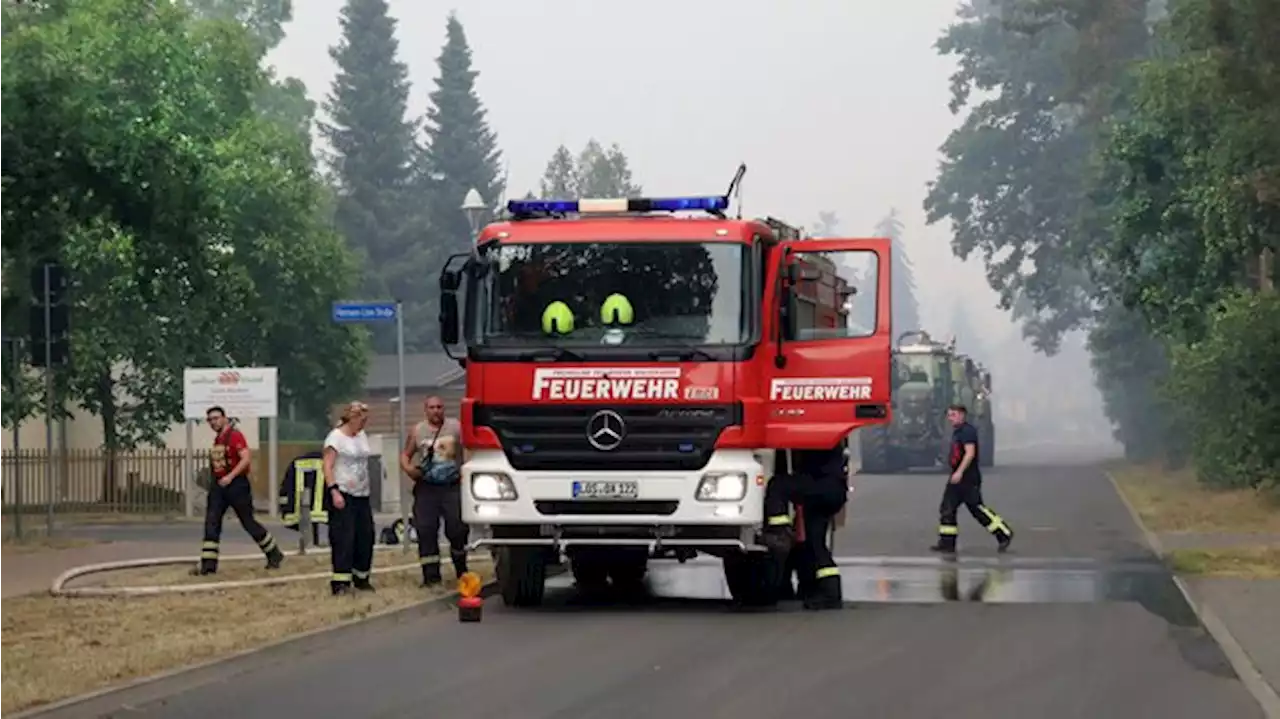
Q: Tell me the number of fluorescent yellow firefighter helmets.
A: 2